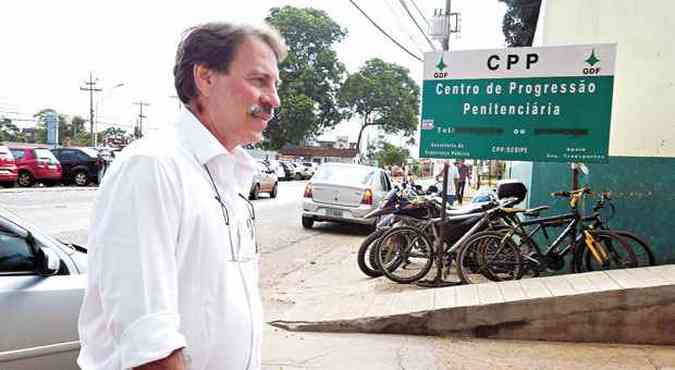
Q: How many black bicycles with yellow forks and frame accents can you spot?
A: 1